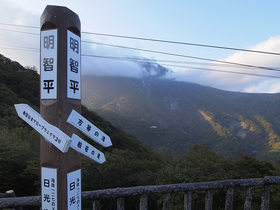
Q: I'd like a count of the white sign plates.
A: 7